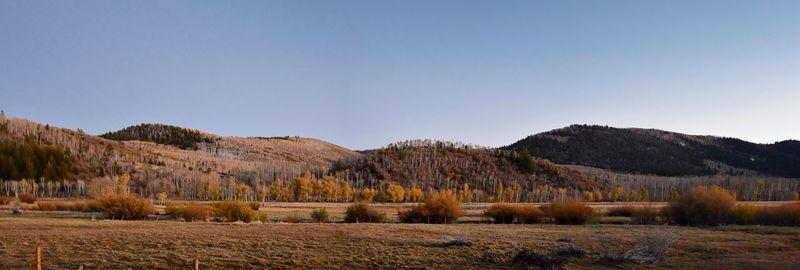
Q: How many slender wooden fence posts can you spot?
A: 2